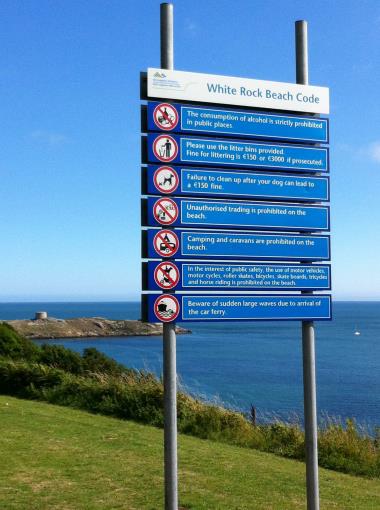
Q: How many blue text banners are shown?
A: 7